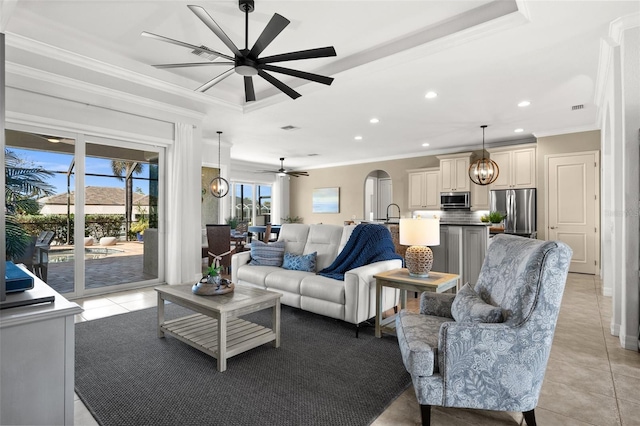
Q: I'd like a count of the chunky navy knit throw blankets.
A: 1